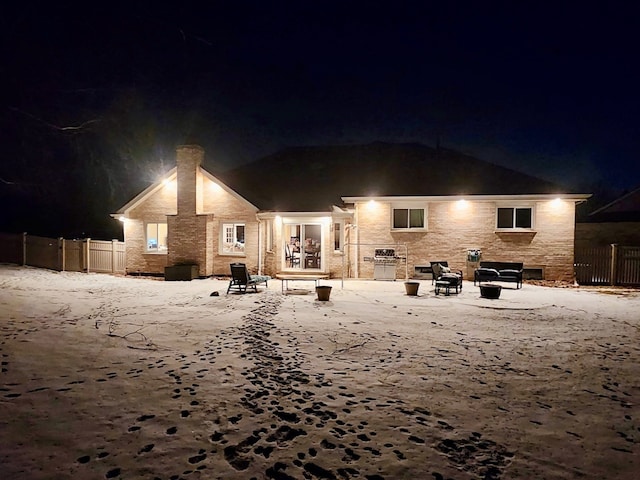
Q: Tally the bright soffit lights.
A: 8